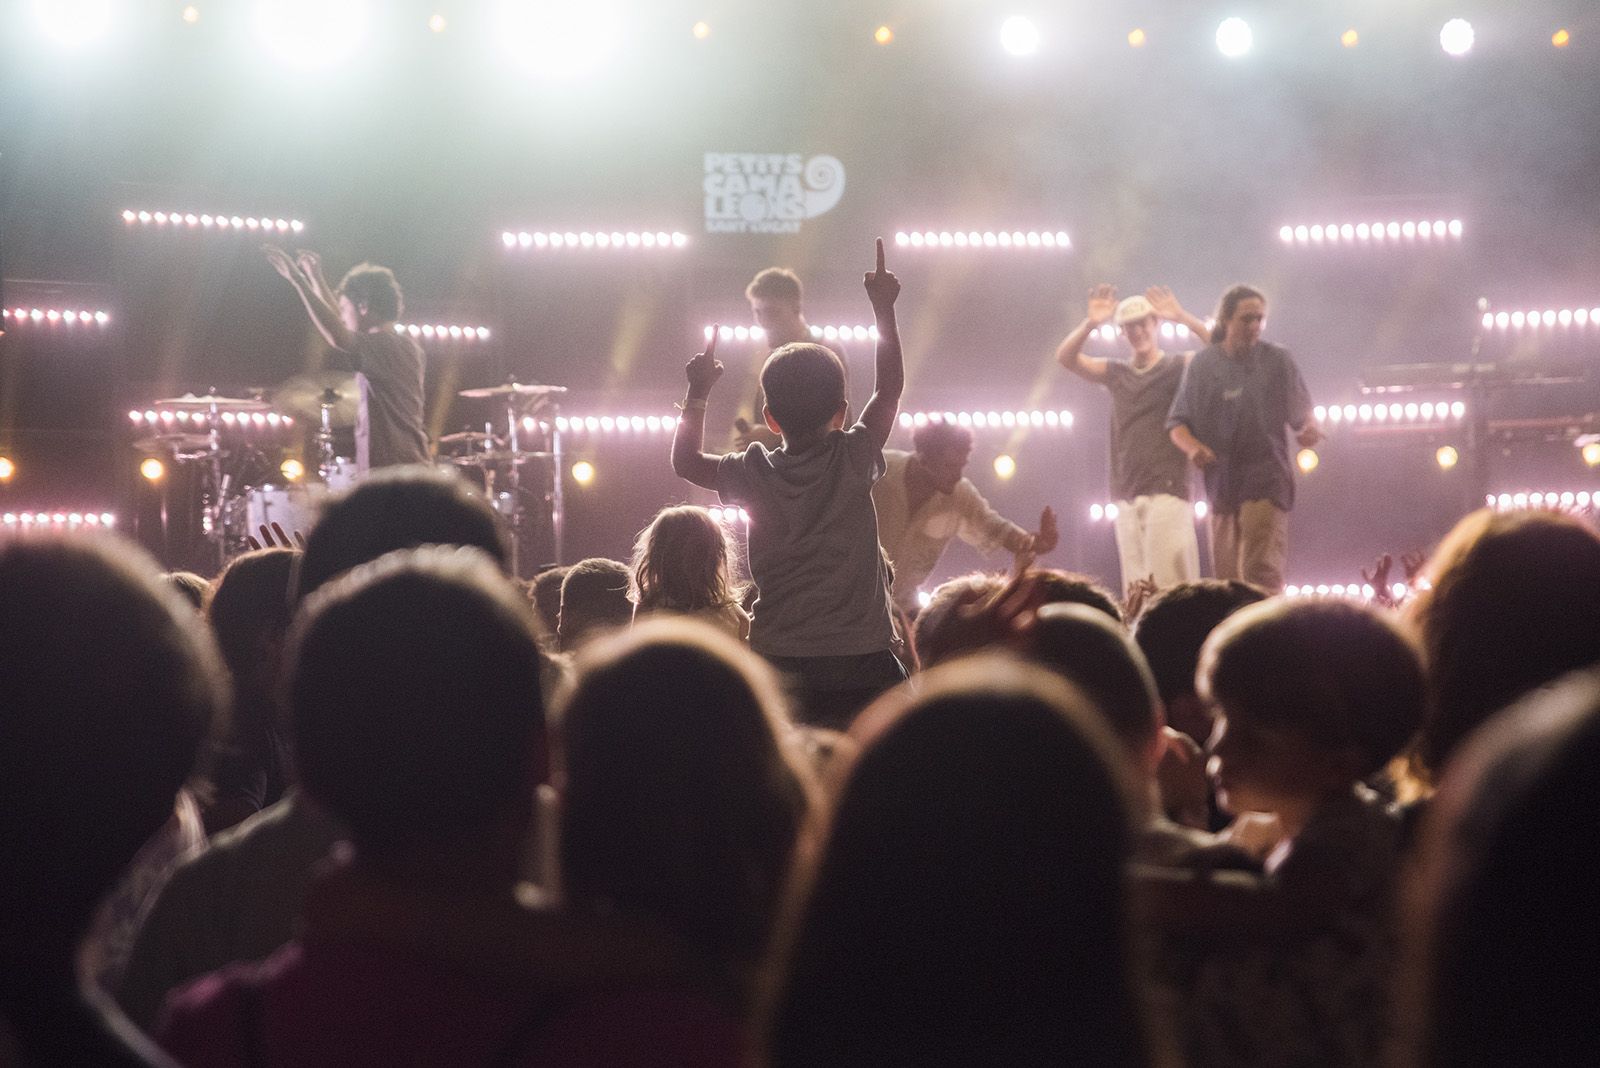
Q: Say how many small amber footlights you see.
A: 8